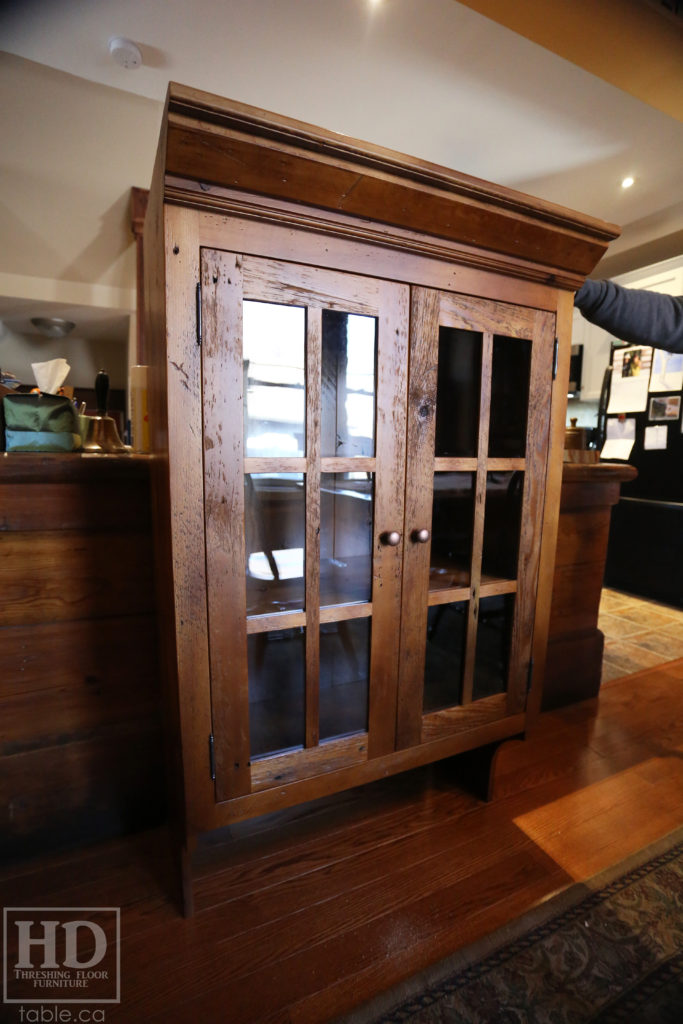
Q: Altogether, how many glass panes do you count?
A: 12